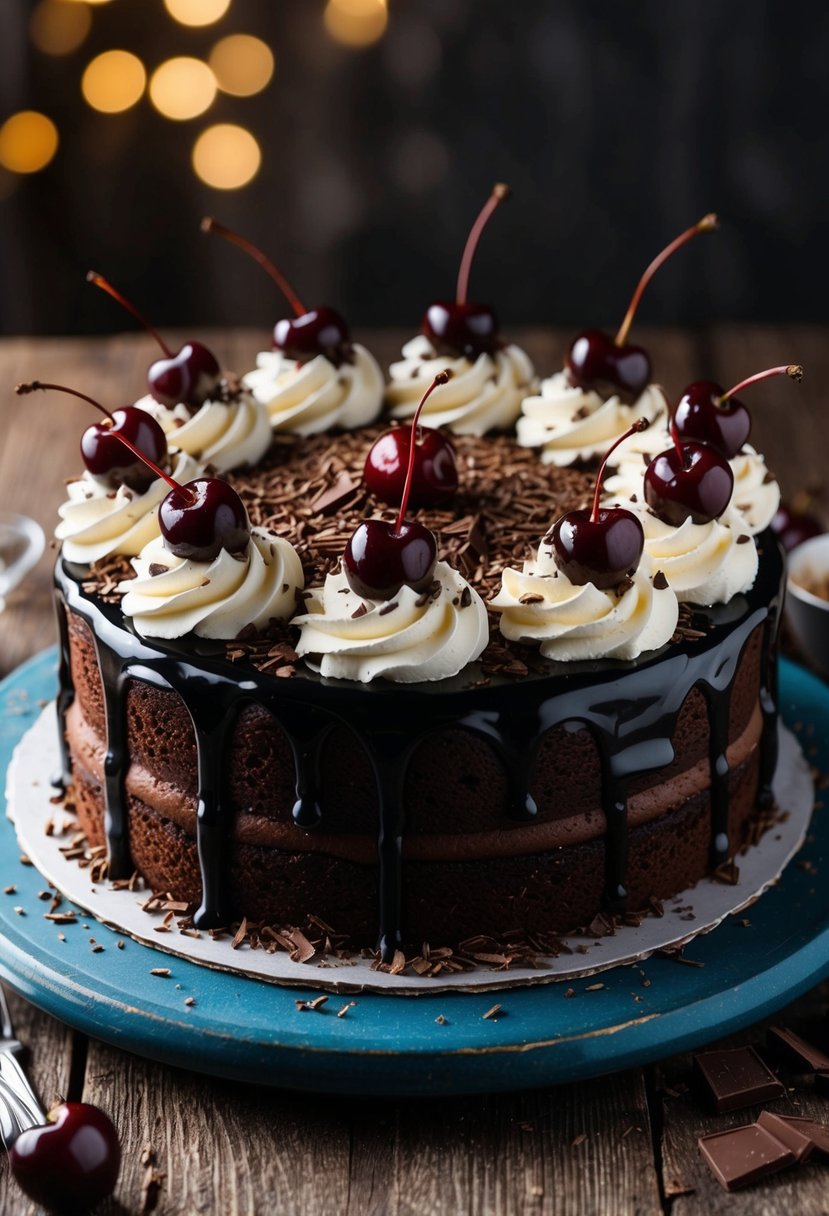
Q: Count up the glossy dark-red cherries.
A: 13